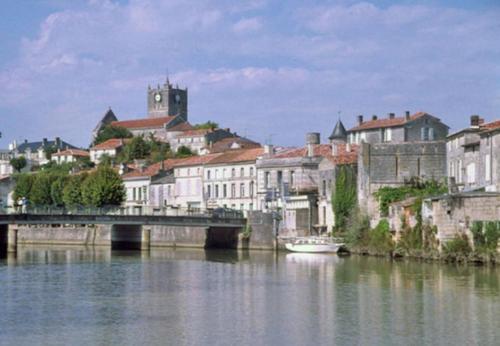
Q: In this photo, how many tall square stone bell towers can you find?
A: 1